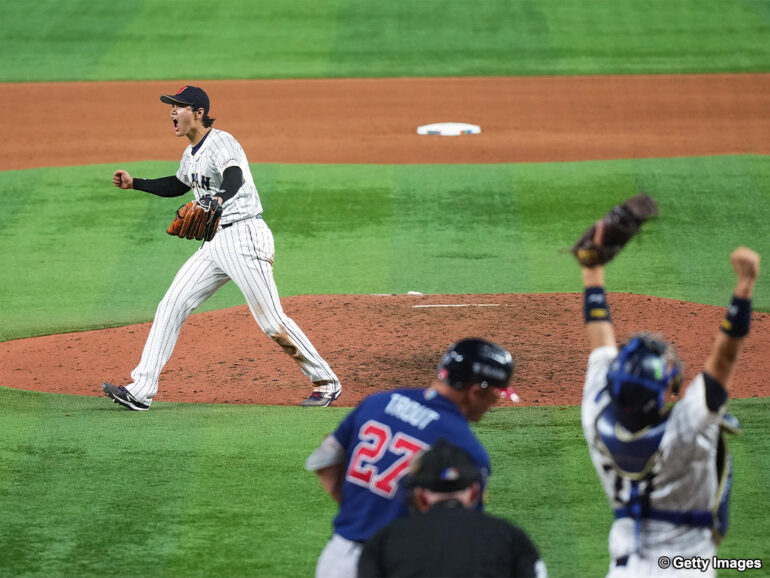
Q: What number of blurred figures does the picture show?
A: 3